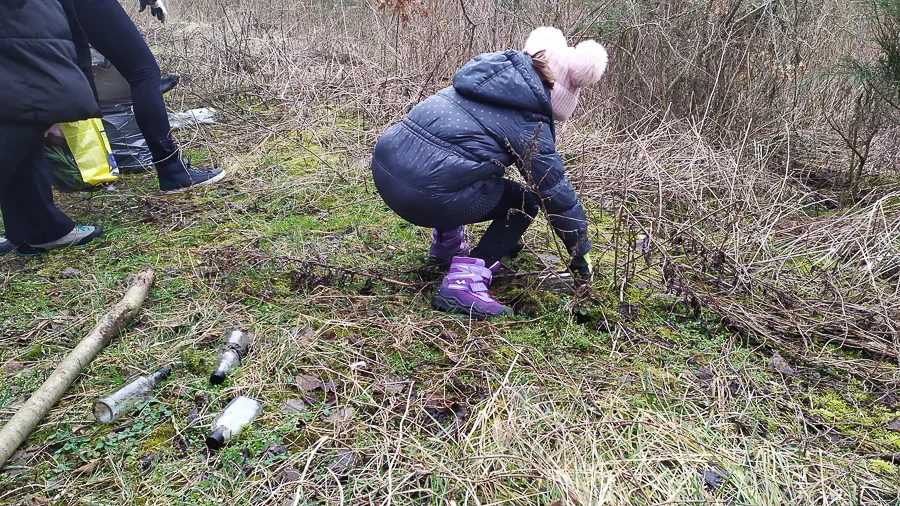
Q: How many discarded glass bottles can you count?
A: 3